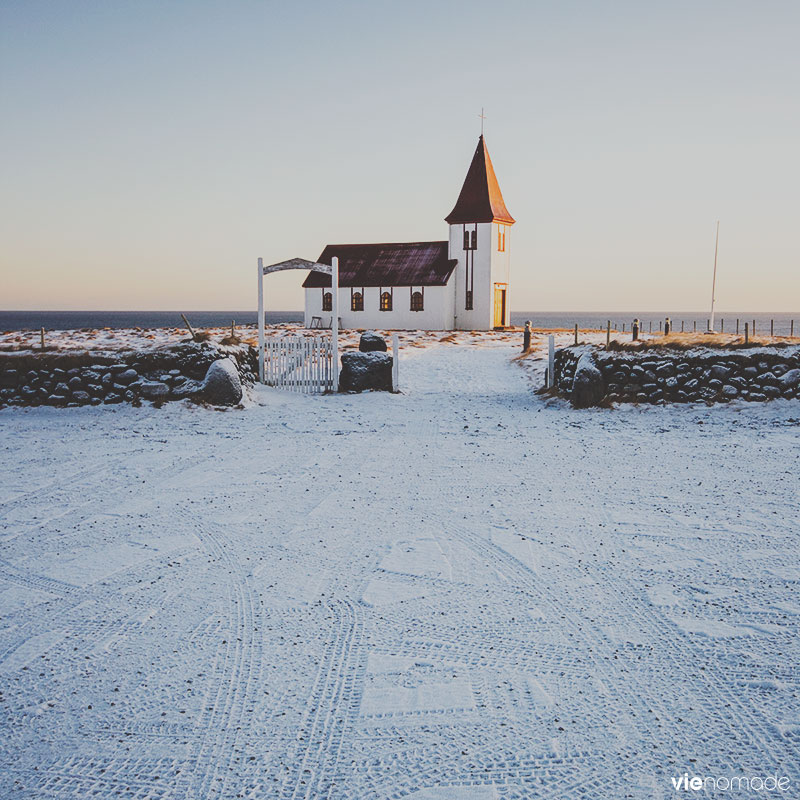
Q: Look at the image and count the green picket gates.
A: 0